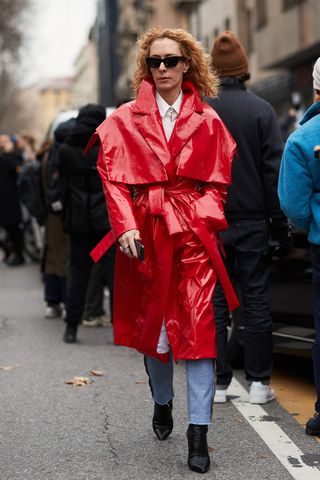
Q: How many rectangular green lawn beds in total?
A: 0